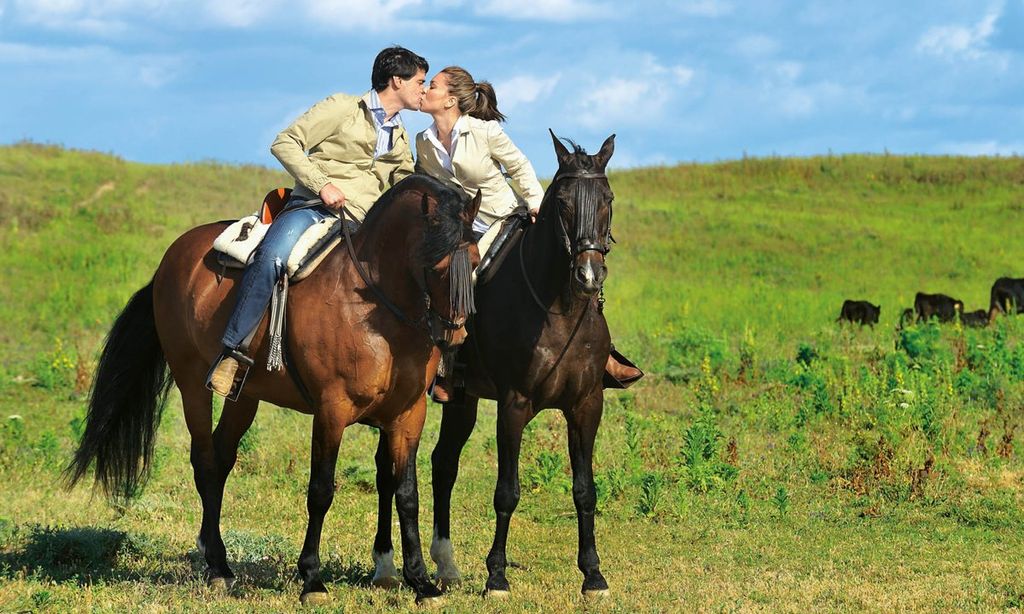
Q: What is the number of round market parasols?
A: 0